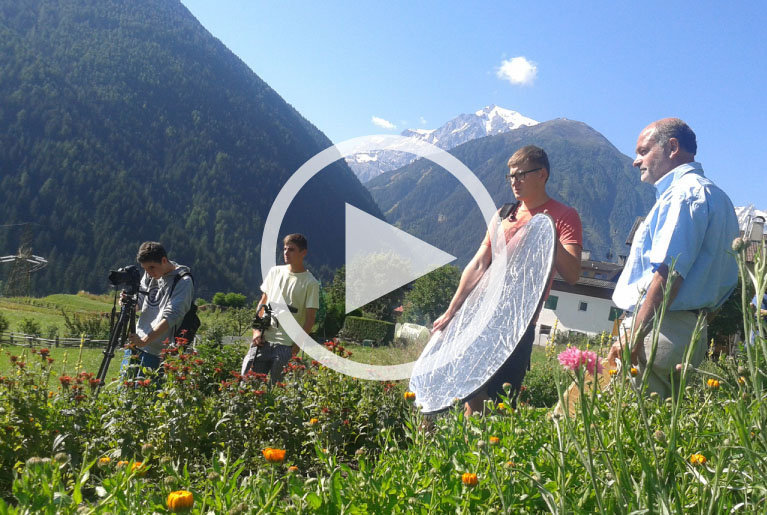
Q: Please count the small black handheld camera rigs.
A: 1